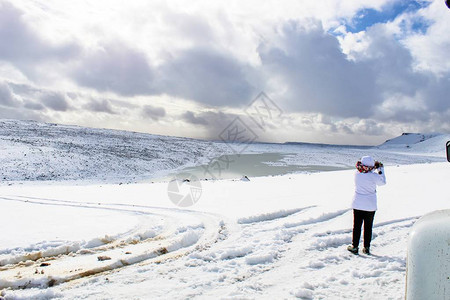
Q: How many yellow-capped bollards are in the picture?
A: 0